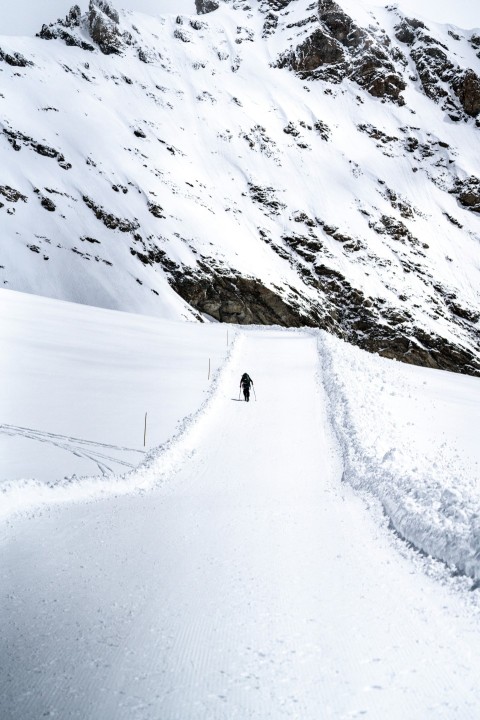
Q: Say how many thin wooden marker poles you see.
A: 3